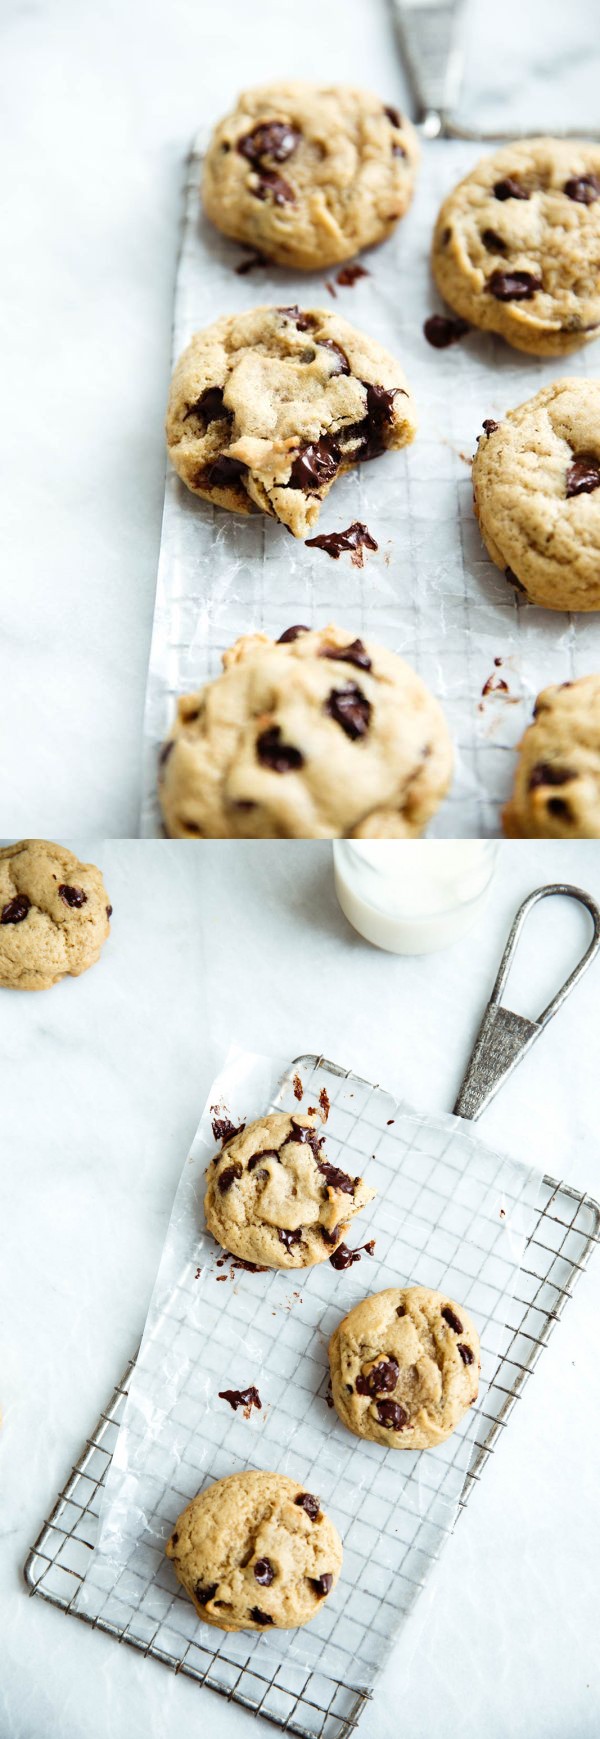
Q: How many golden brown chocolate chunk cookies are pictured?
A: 10